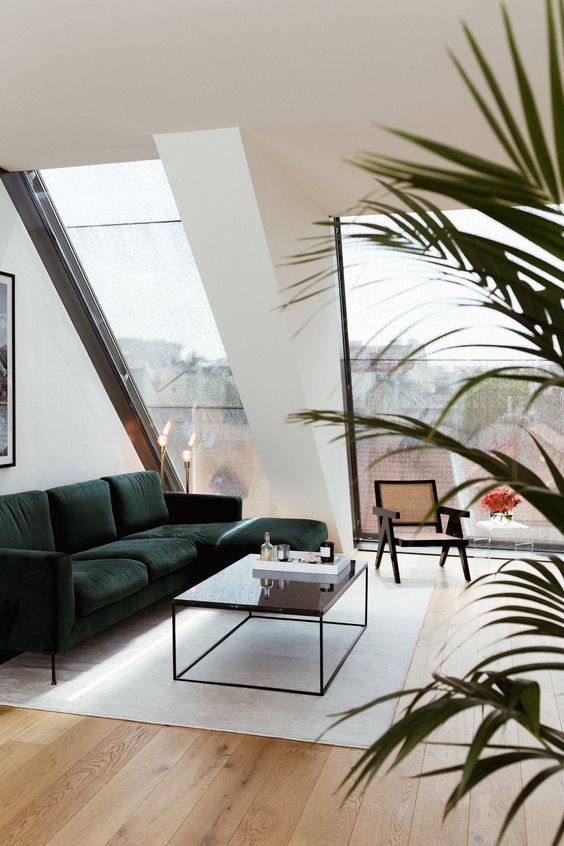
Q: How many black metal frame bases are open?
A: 1